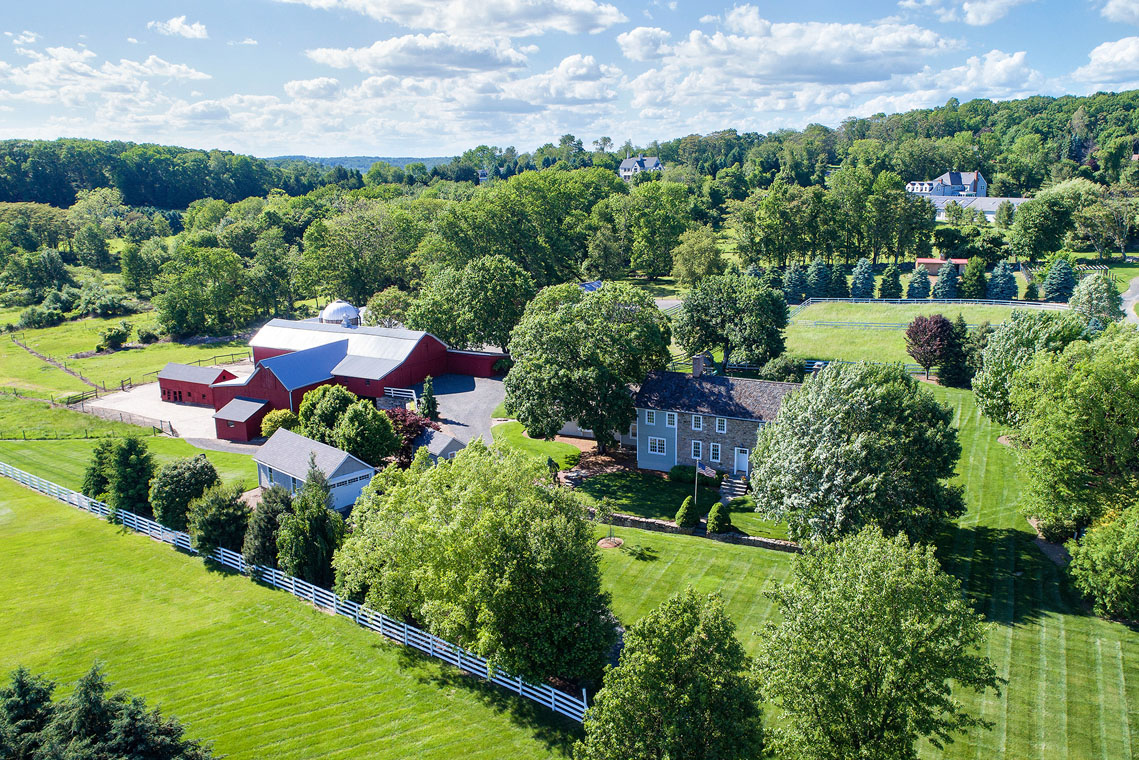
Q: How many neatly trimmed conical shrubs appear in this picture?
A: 2